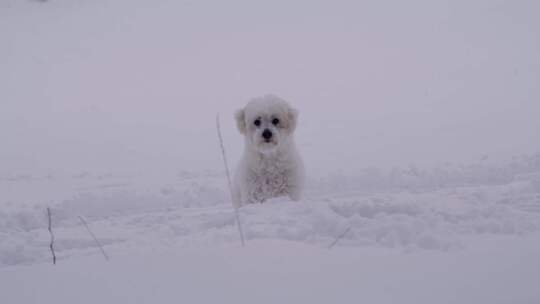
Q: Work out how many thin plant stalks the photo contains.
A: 4